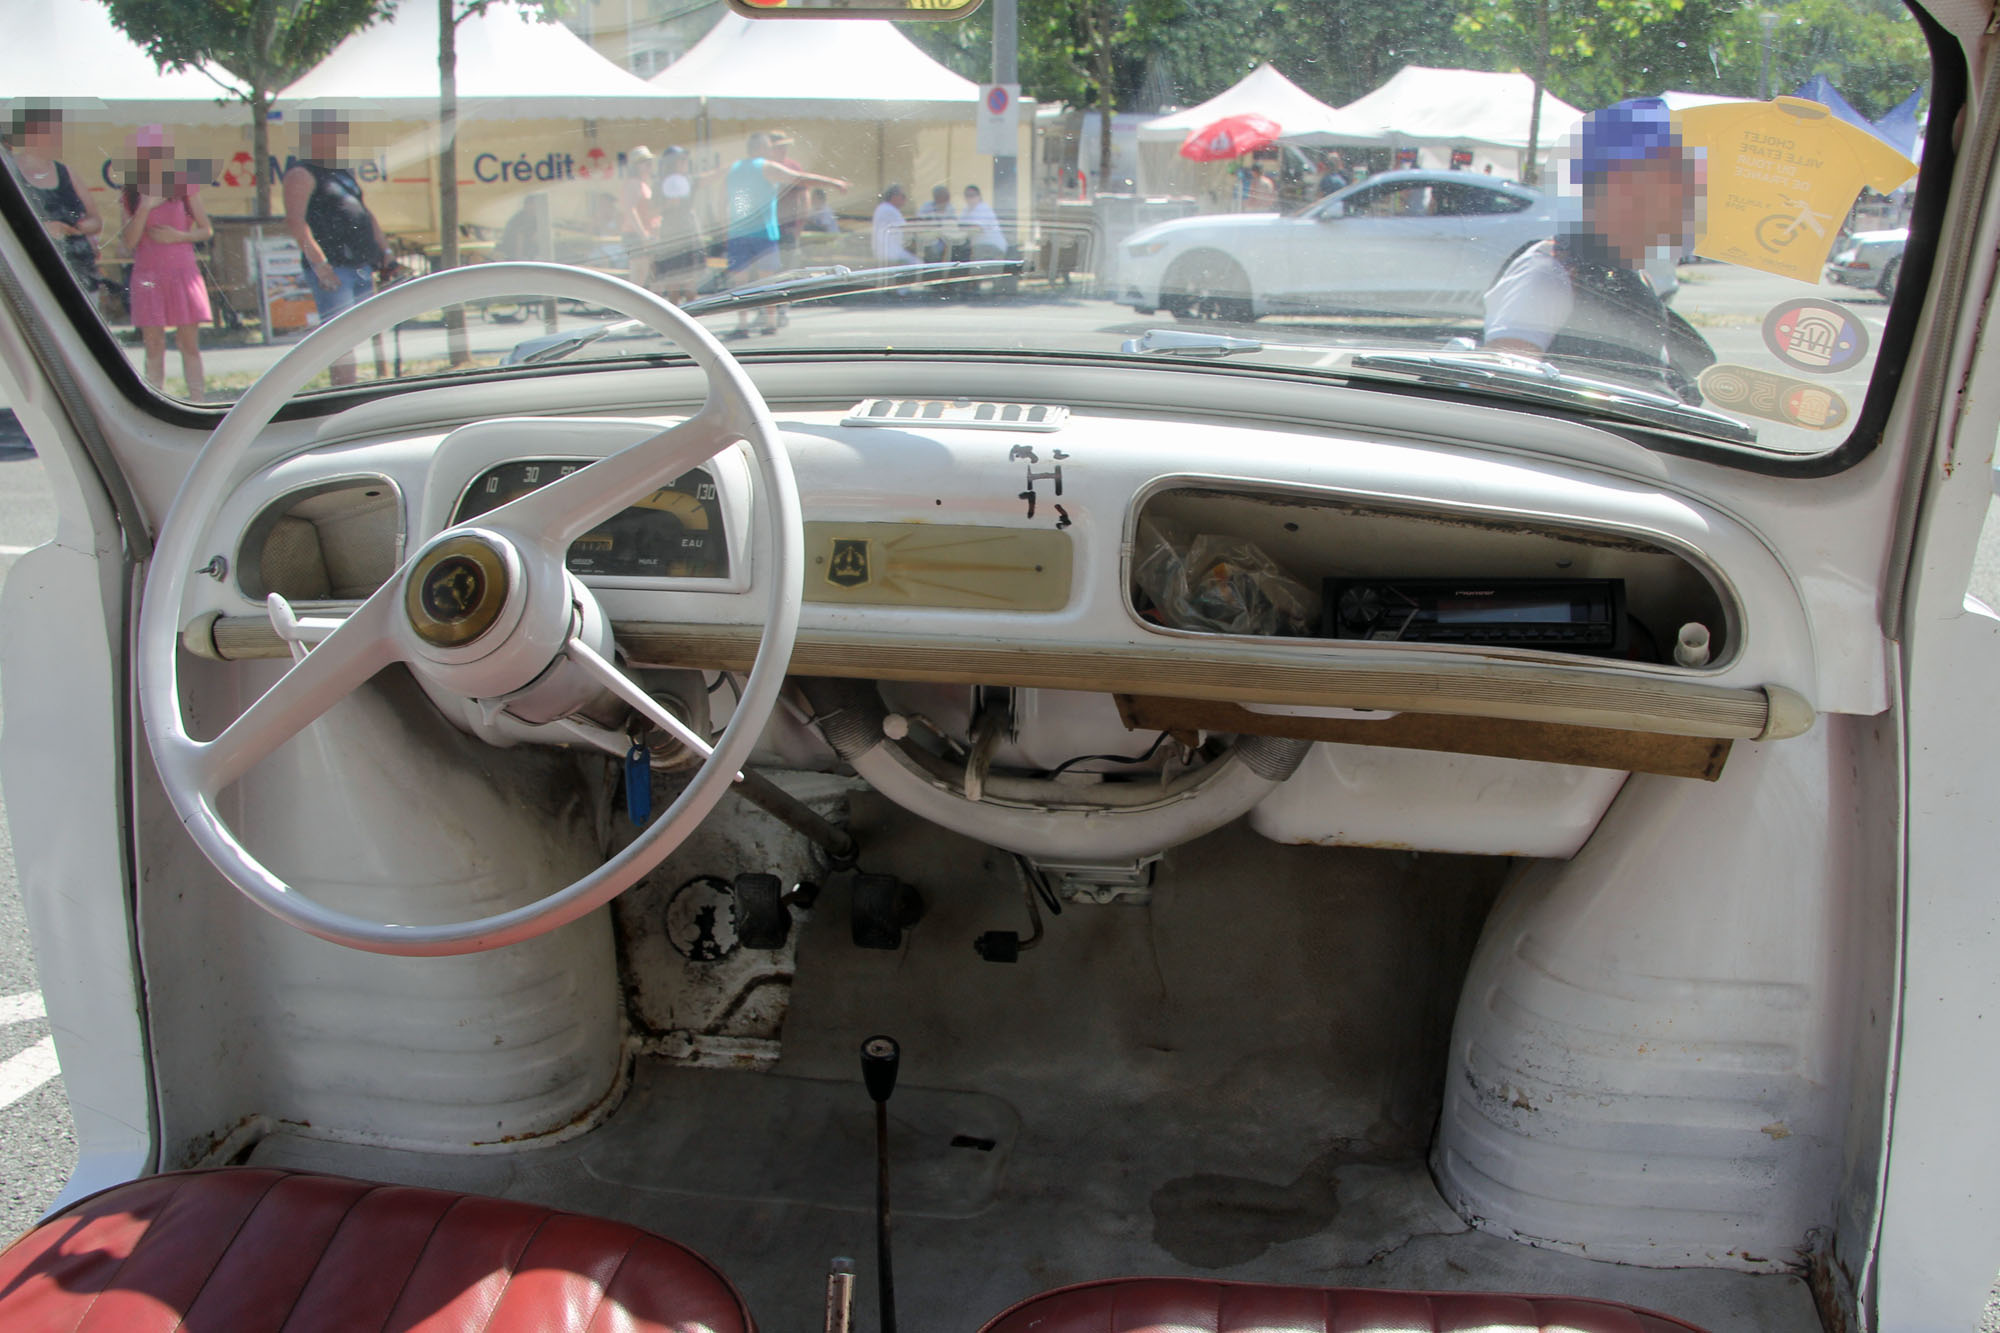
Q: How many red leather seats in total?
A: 2